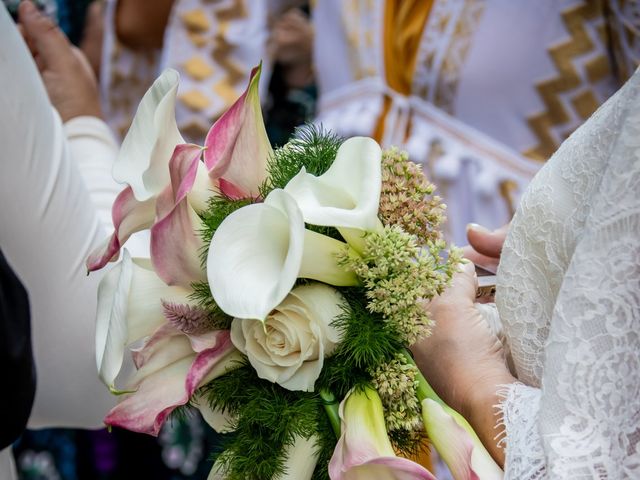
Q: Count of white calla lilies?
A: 4